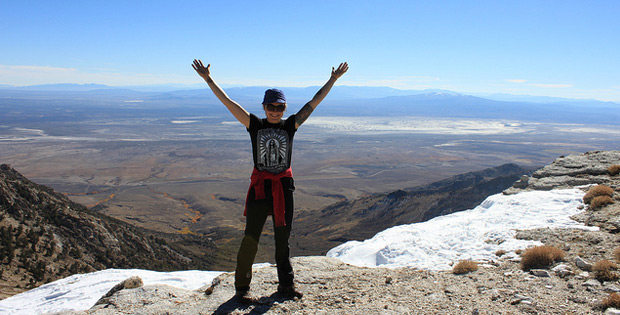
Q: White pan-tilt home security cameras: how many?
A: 0